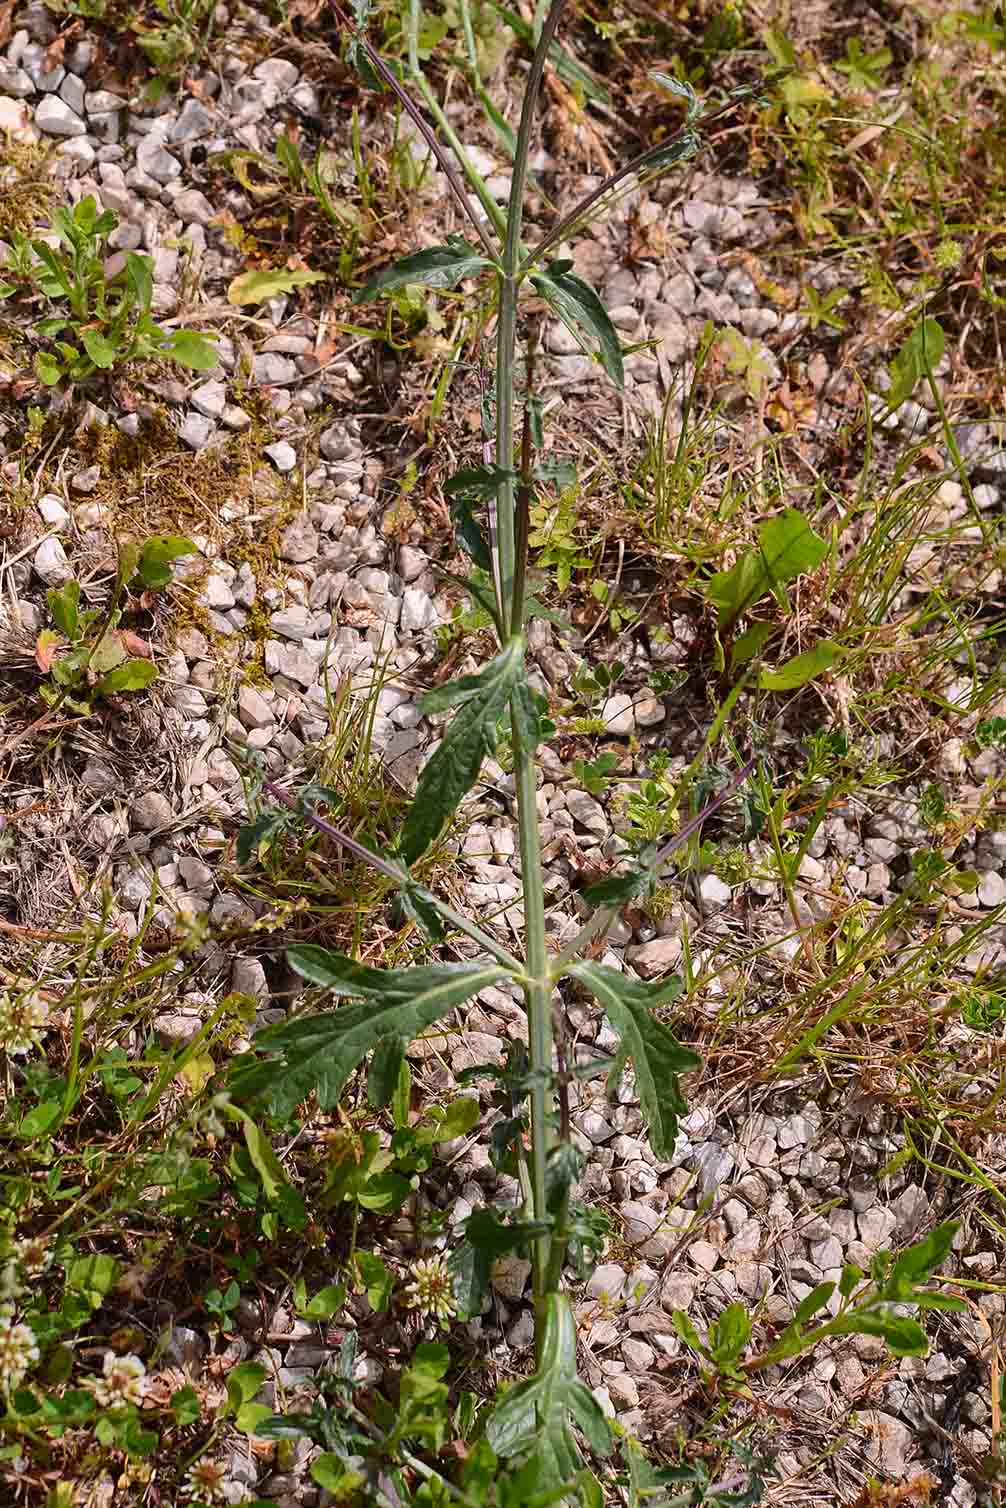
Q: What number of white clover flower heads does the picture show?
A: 6